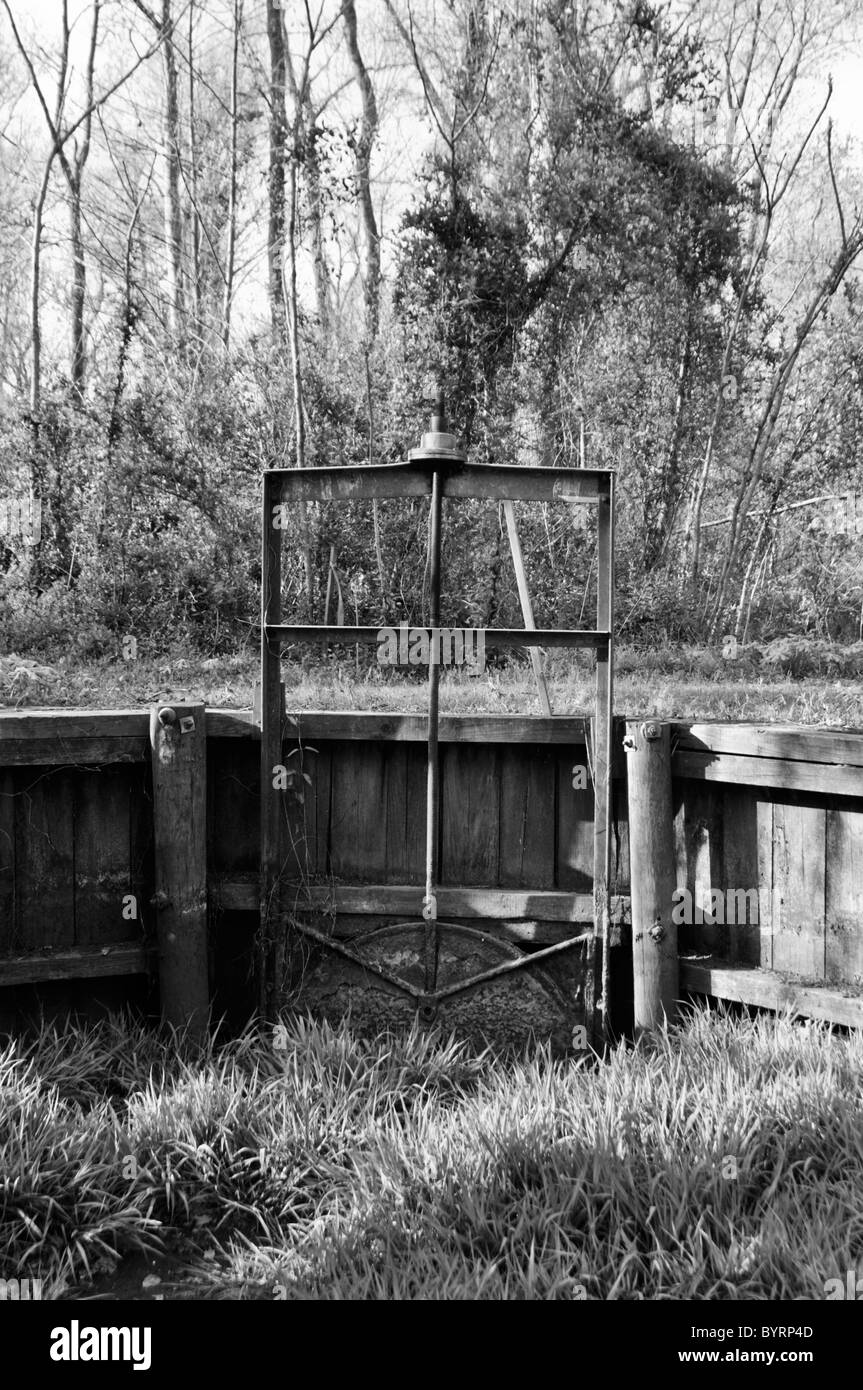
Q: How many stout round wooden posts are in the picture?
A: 2